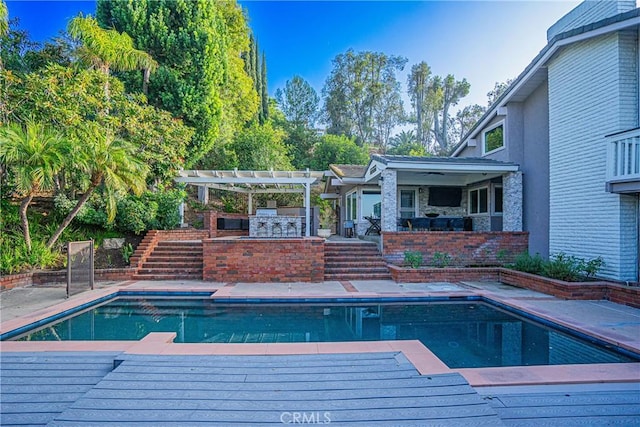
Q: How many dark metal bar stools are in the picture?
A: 3